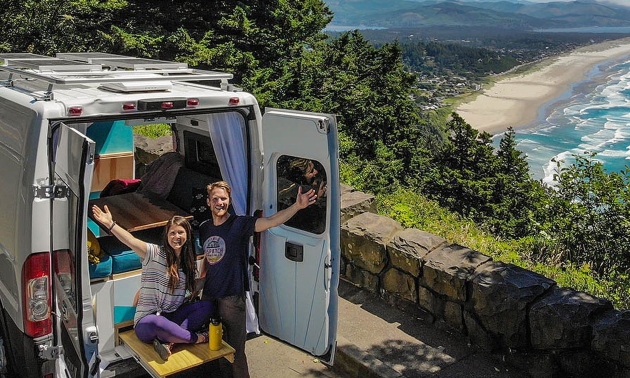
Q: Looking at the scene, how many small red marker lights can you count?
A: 5